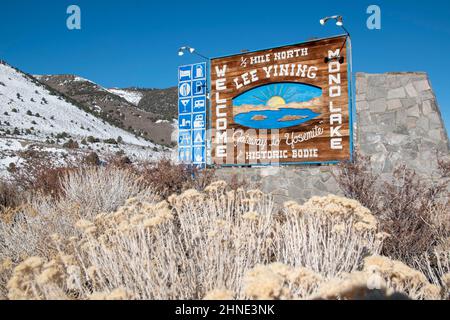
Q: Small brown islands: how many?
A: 2